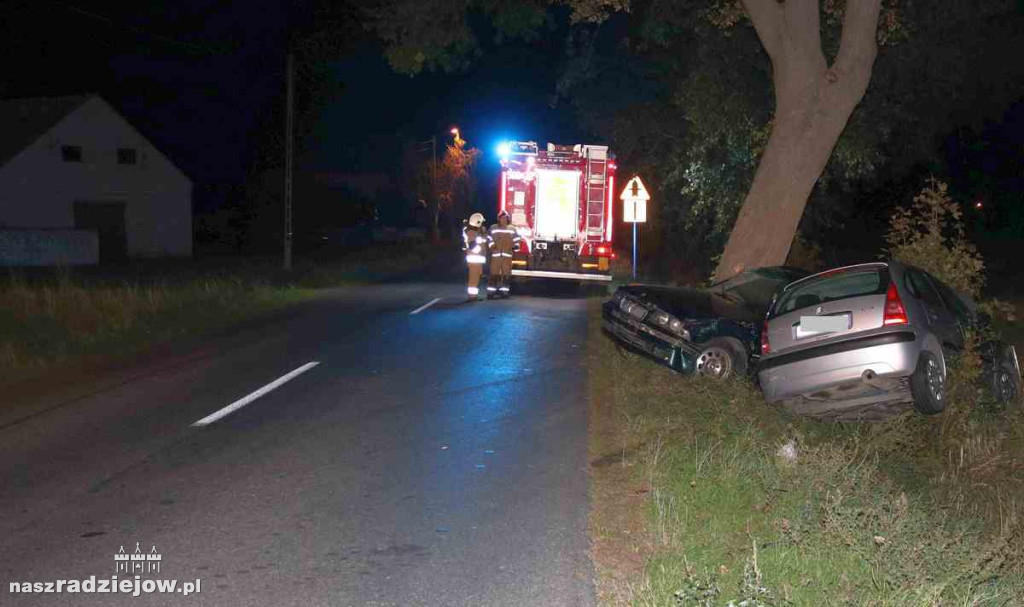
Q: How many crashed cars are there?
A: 2